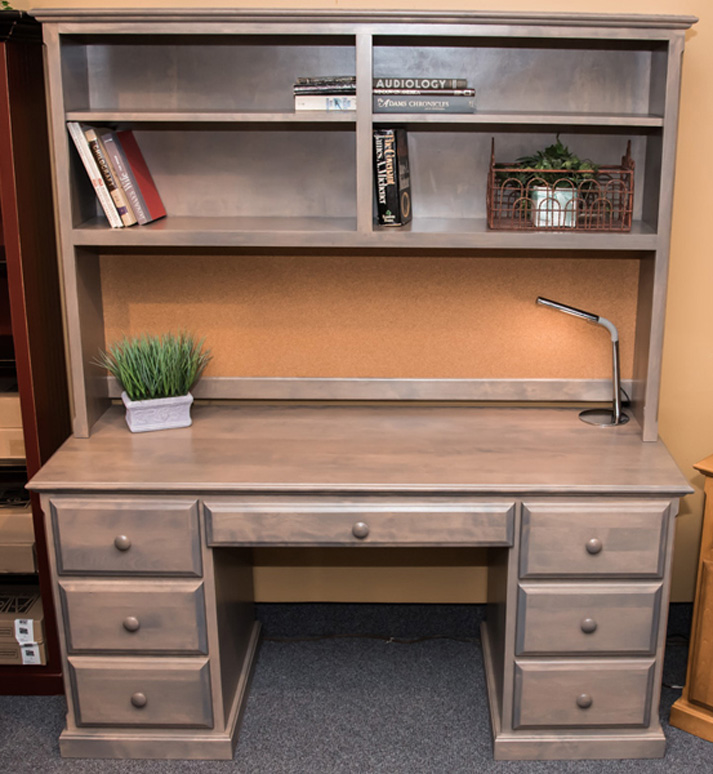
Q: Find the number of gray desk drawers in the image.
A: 7